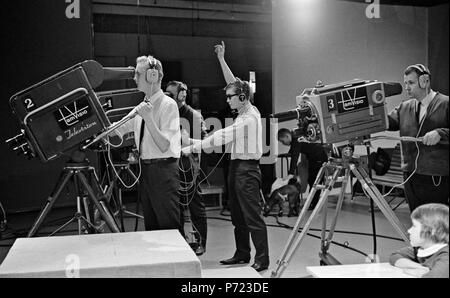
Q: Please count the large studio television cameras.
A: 3